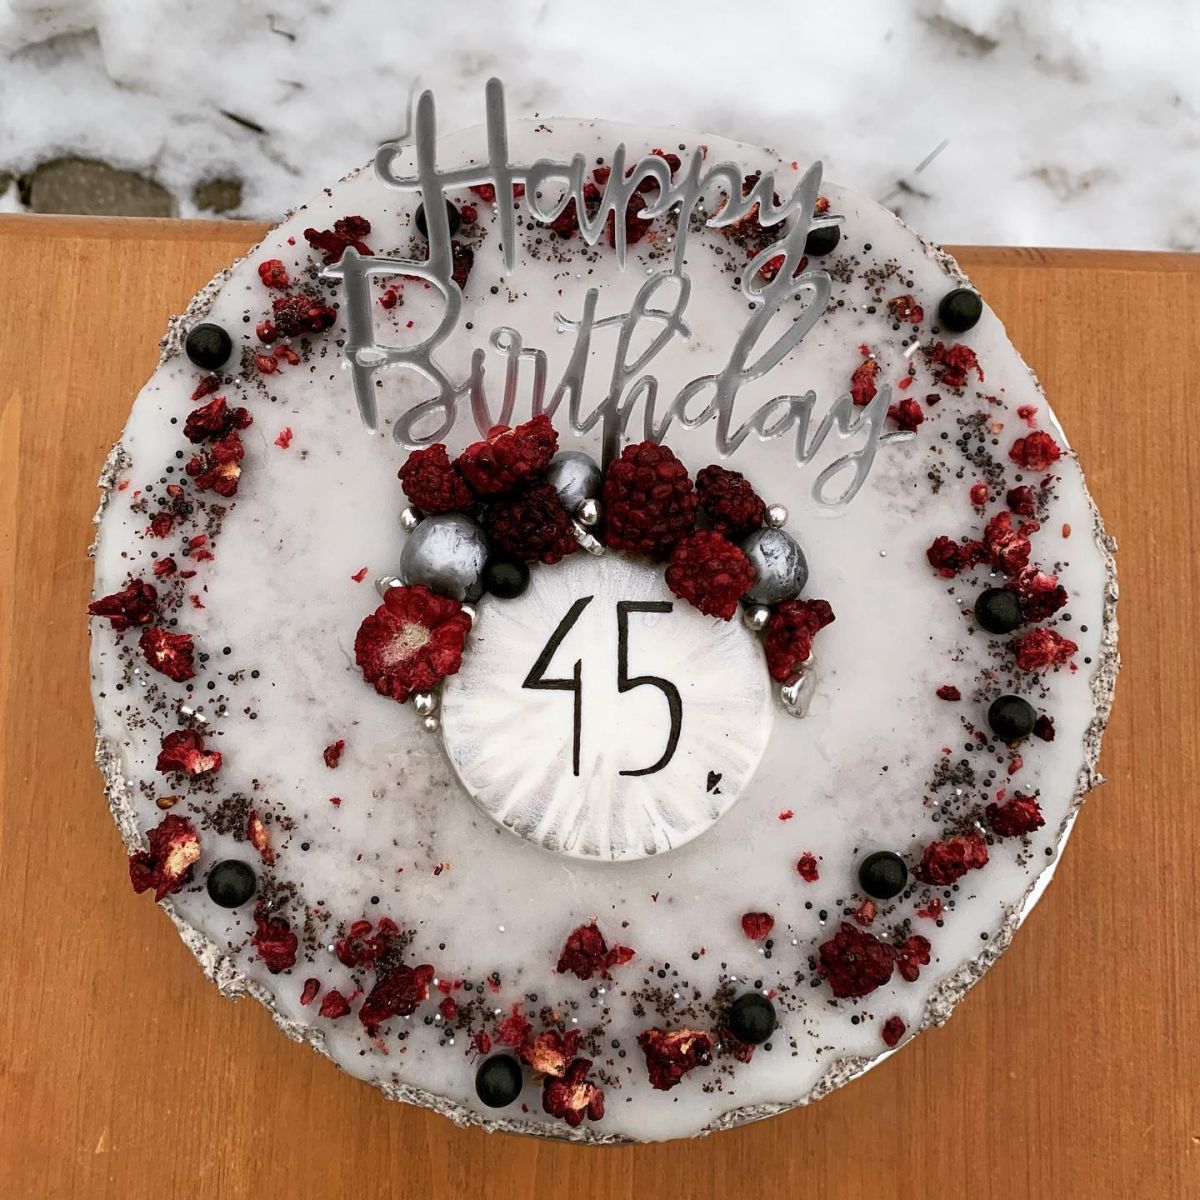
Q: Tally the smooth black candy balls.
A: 11